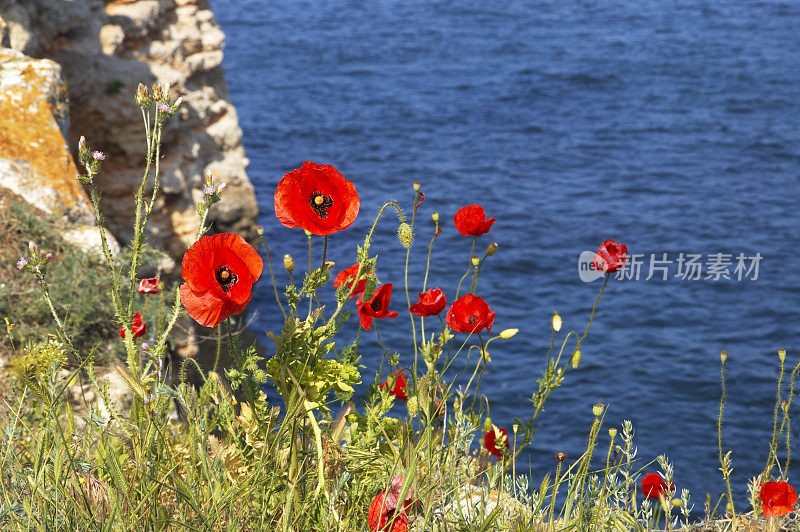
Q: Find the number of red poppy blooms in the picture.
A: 15